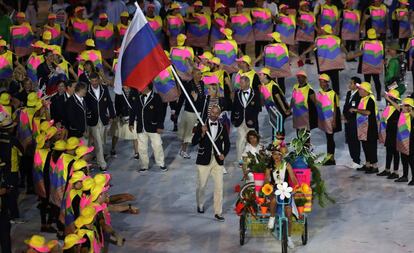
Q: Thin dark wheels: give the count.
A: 3